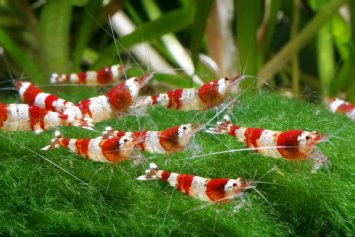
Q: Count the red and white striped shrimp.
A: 10